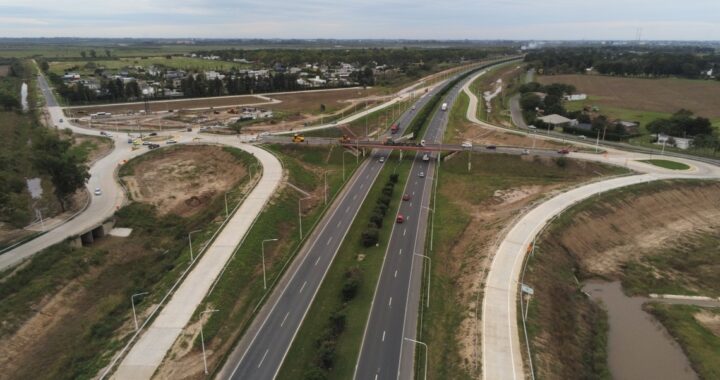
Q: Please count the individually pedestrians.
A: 0